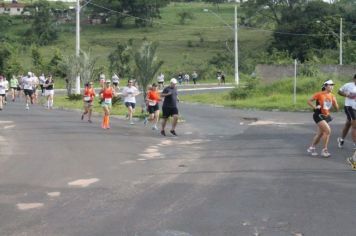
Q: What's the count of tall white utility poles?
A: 3